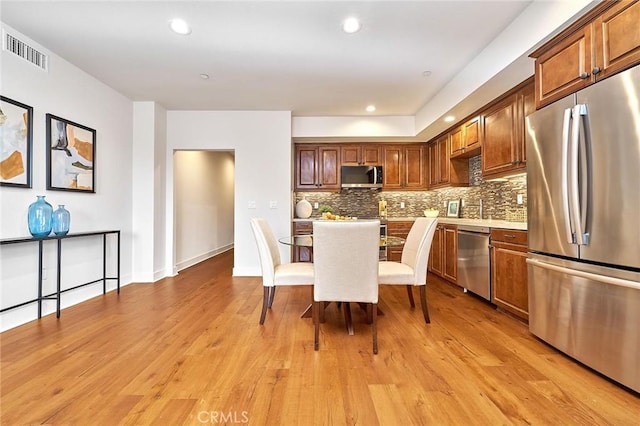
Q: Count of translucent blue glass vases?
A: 2